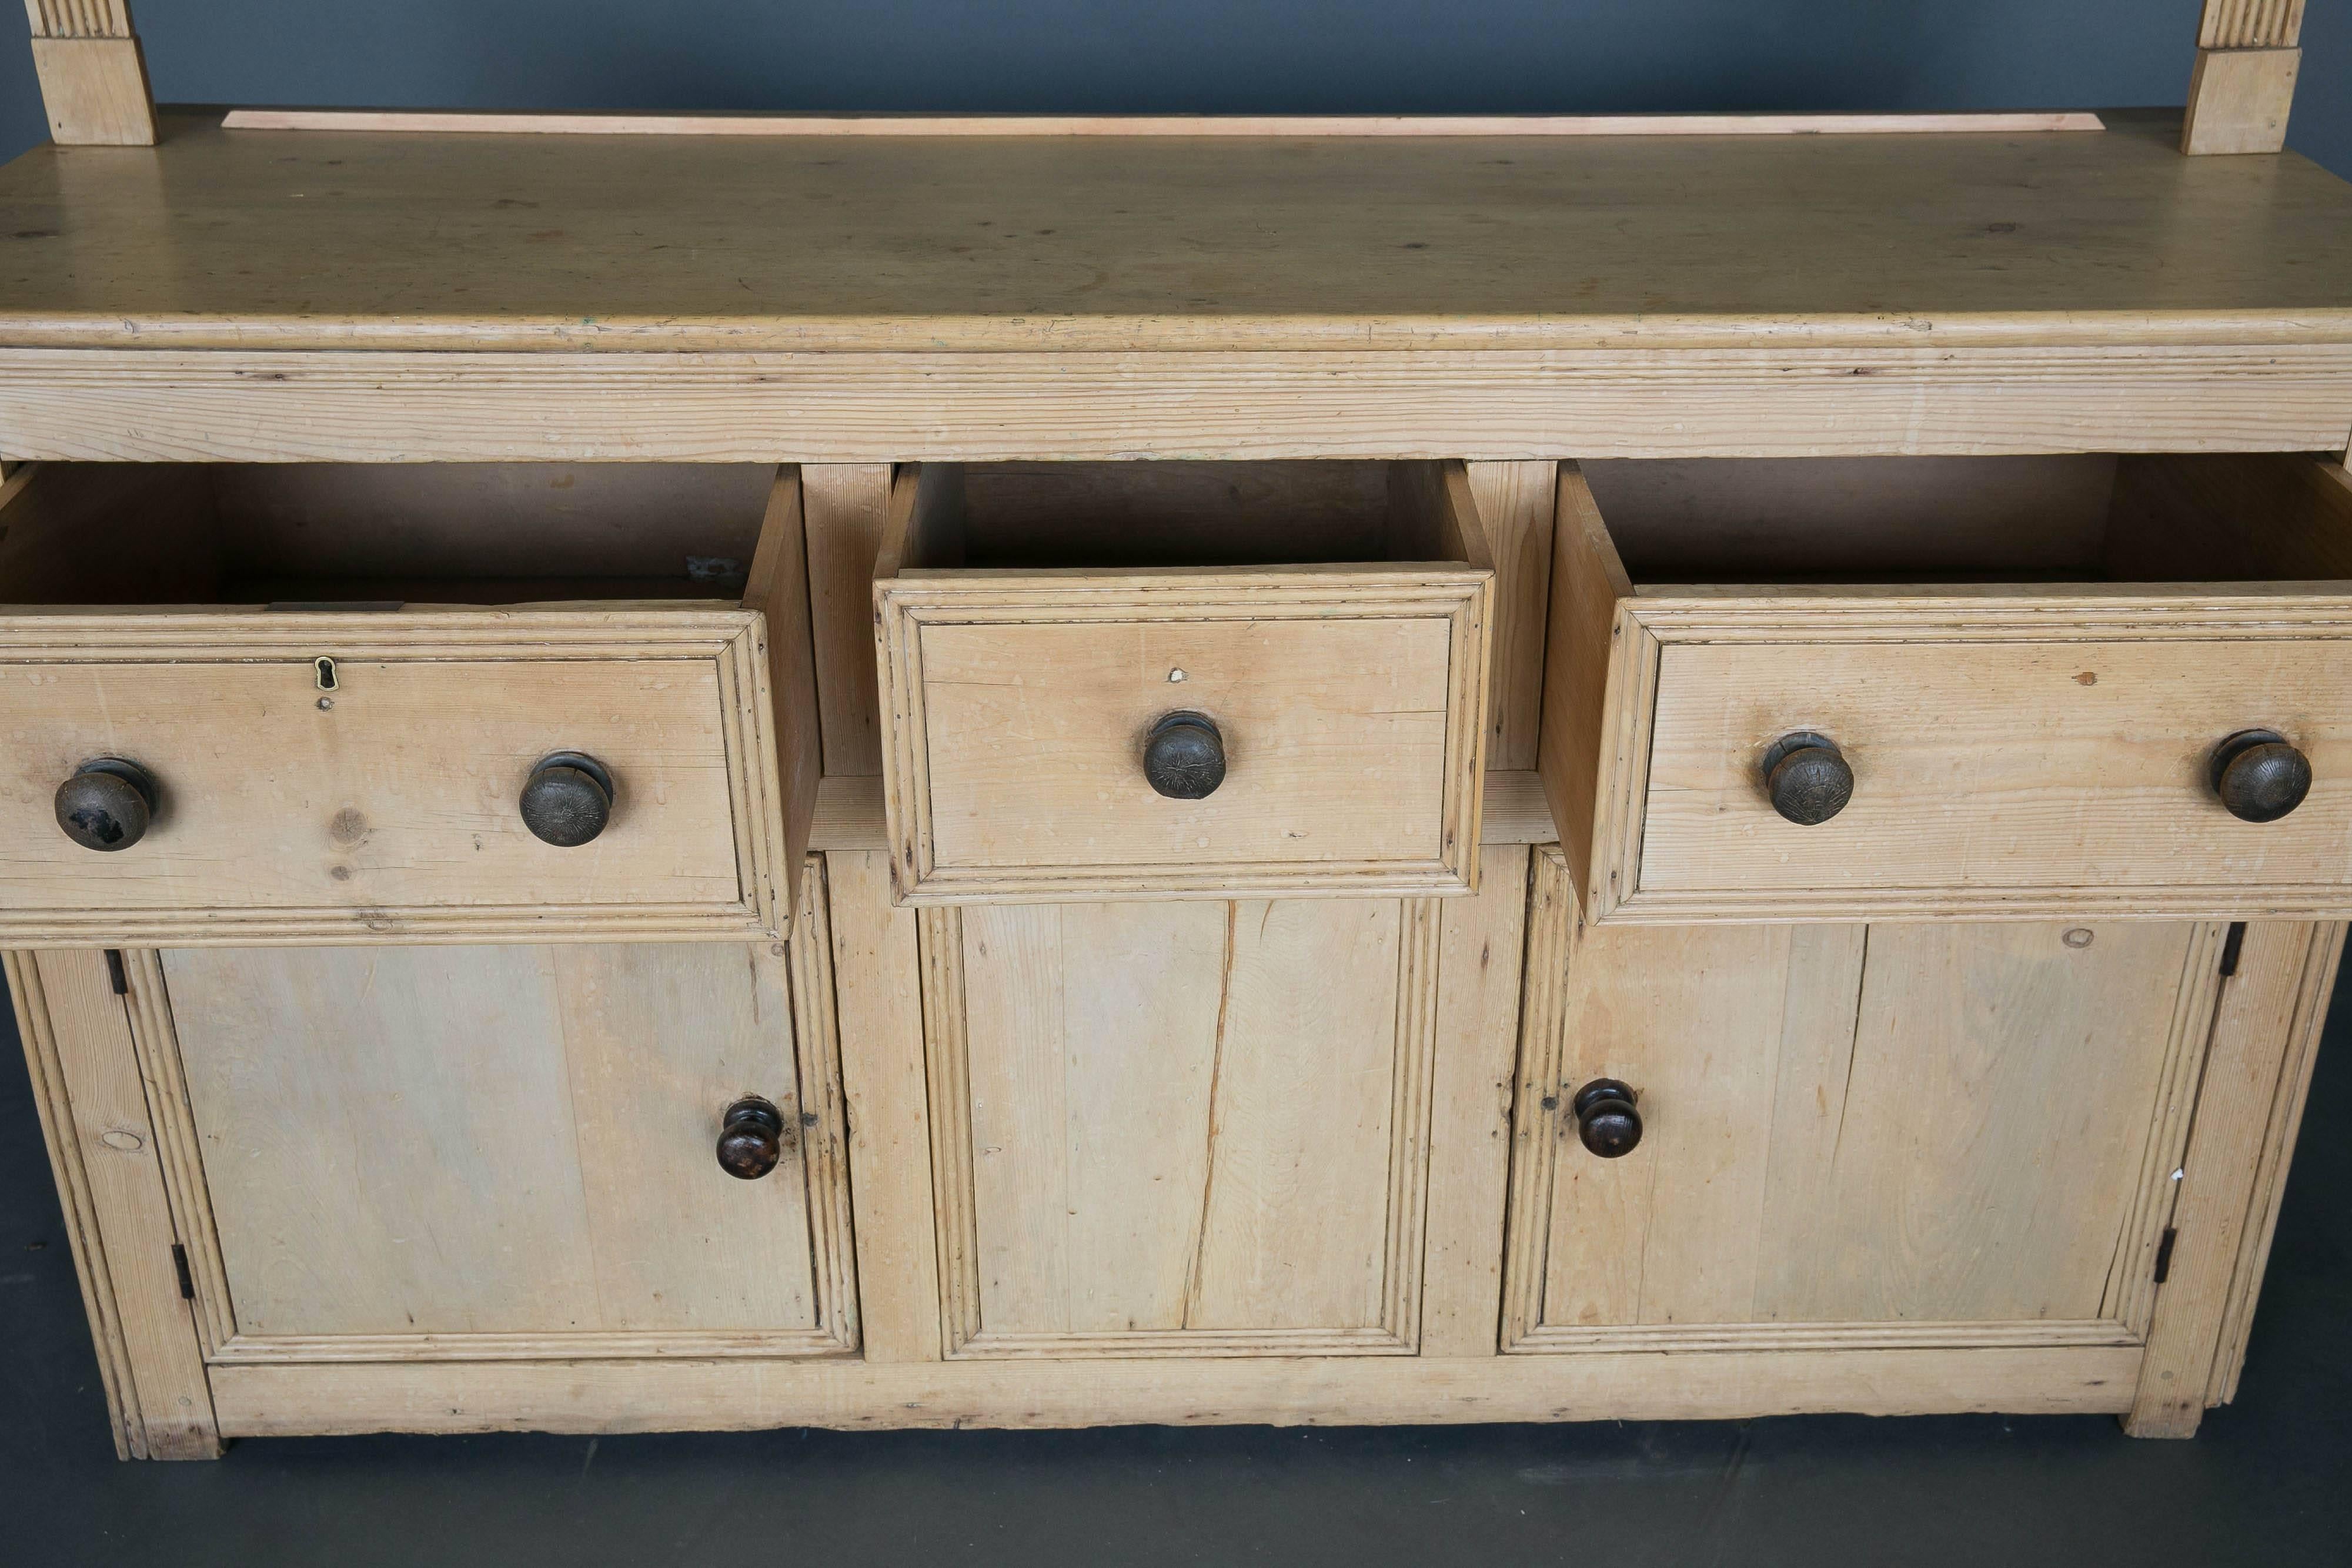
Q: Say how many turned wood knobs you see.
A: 7